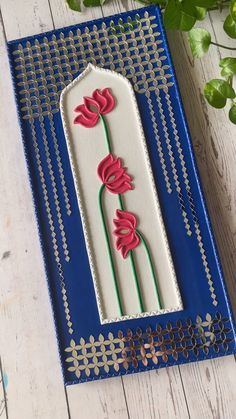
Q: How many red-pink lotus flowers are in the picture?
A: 3